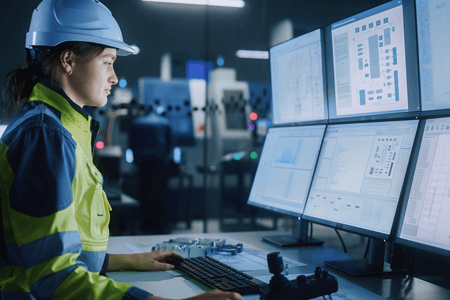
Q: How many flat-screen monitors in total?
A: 6